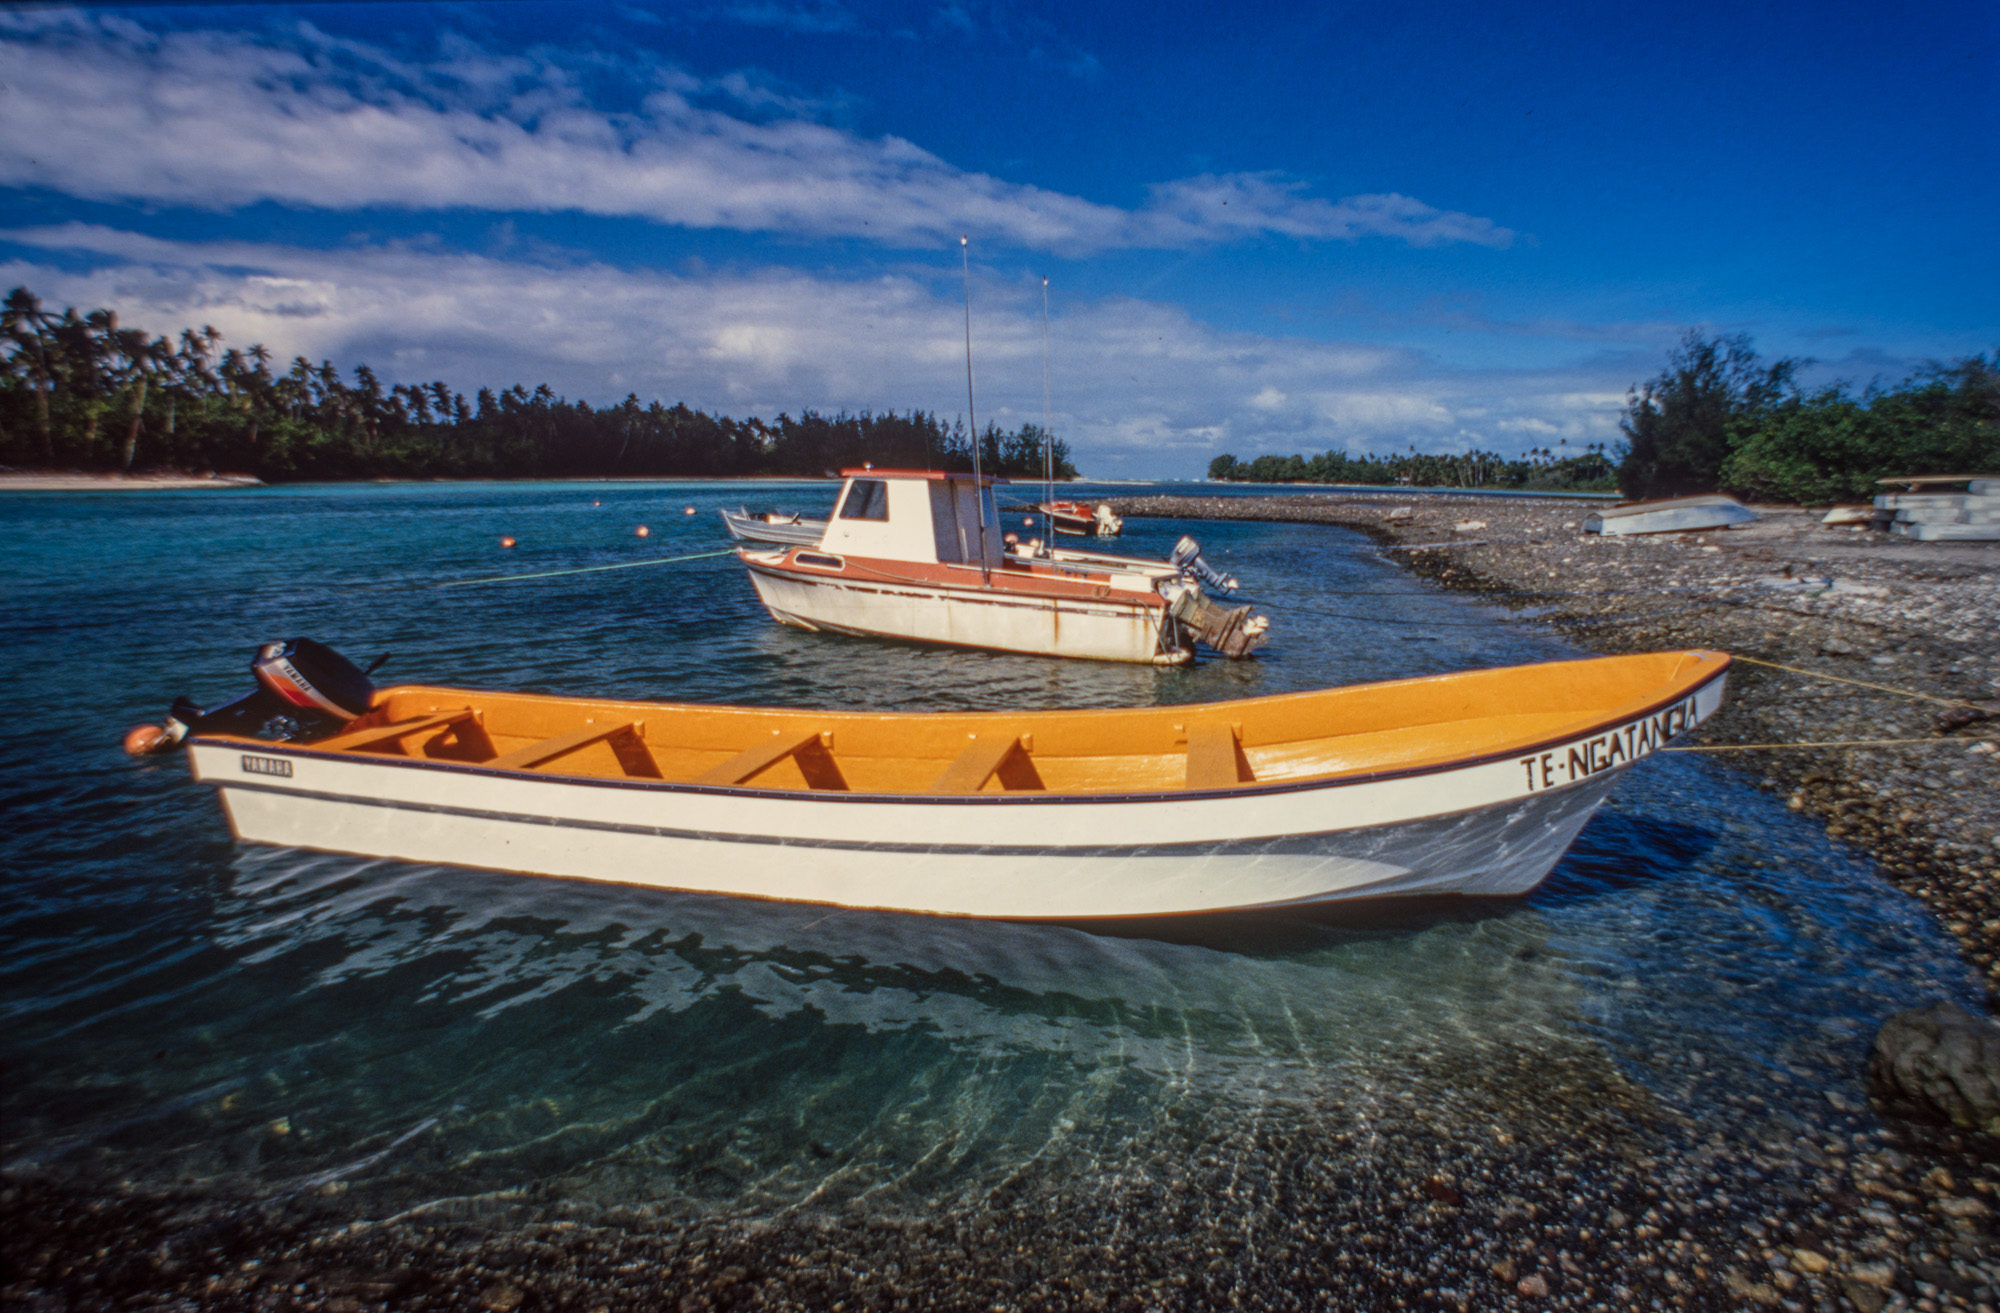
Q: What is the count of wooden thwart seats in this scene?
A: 5